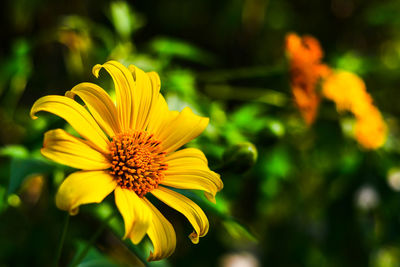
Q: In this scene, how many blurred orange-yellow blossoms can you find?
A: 2